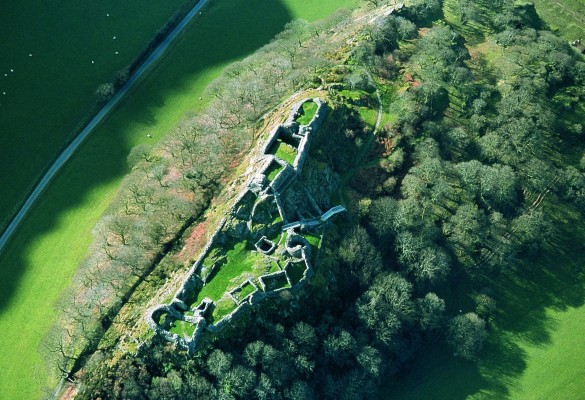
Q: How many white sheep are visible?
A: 11